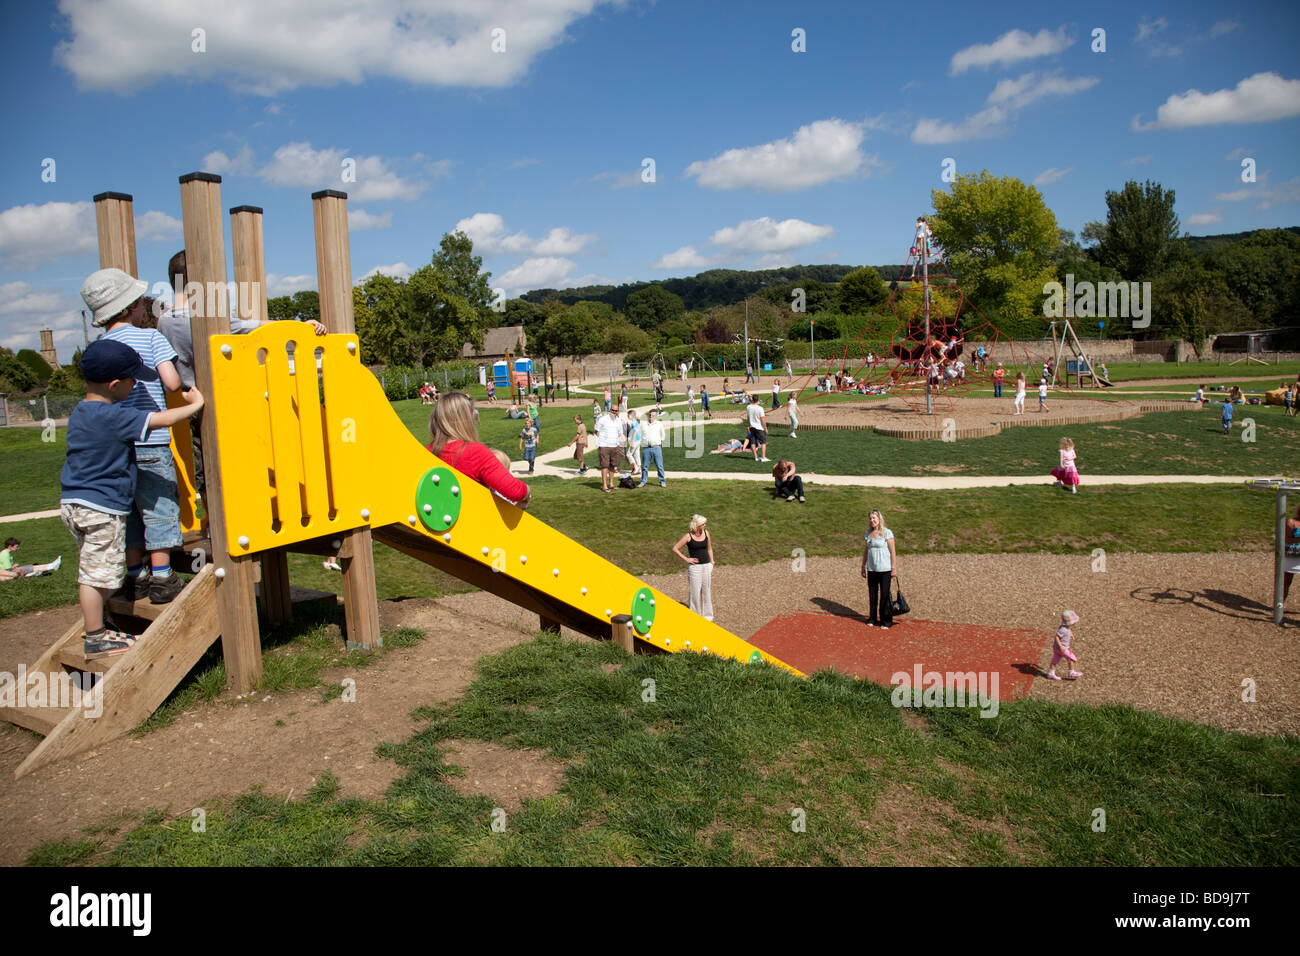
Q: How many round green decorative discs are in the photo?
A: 3